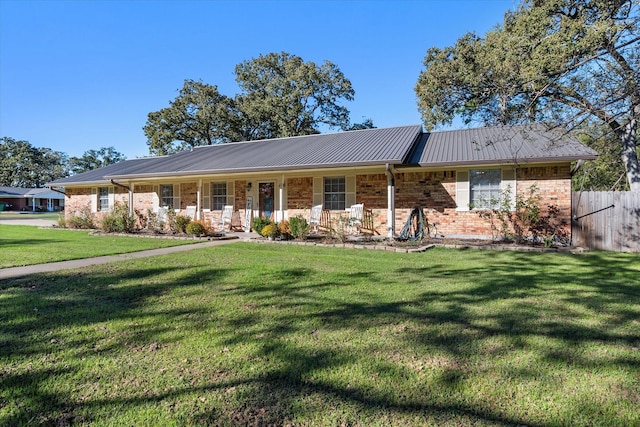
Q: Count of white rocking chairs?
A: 5